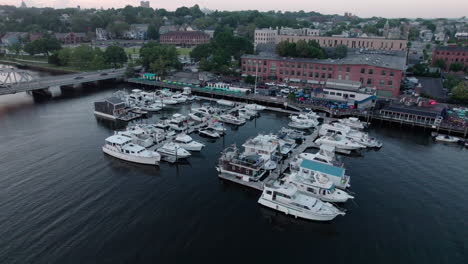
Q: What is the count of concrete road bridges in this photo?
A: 1